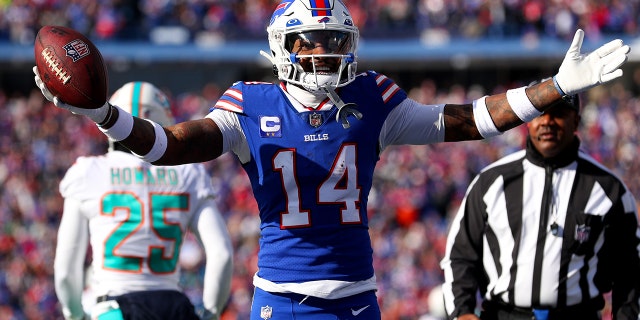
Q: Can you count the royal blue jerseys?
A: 1